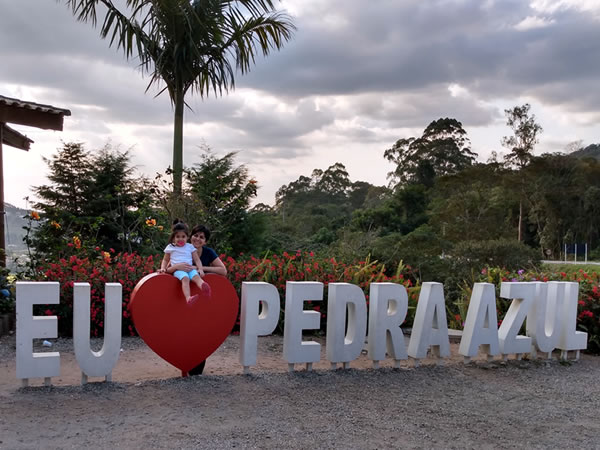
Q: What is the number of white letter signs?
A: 11